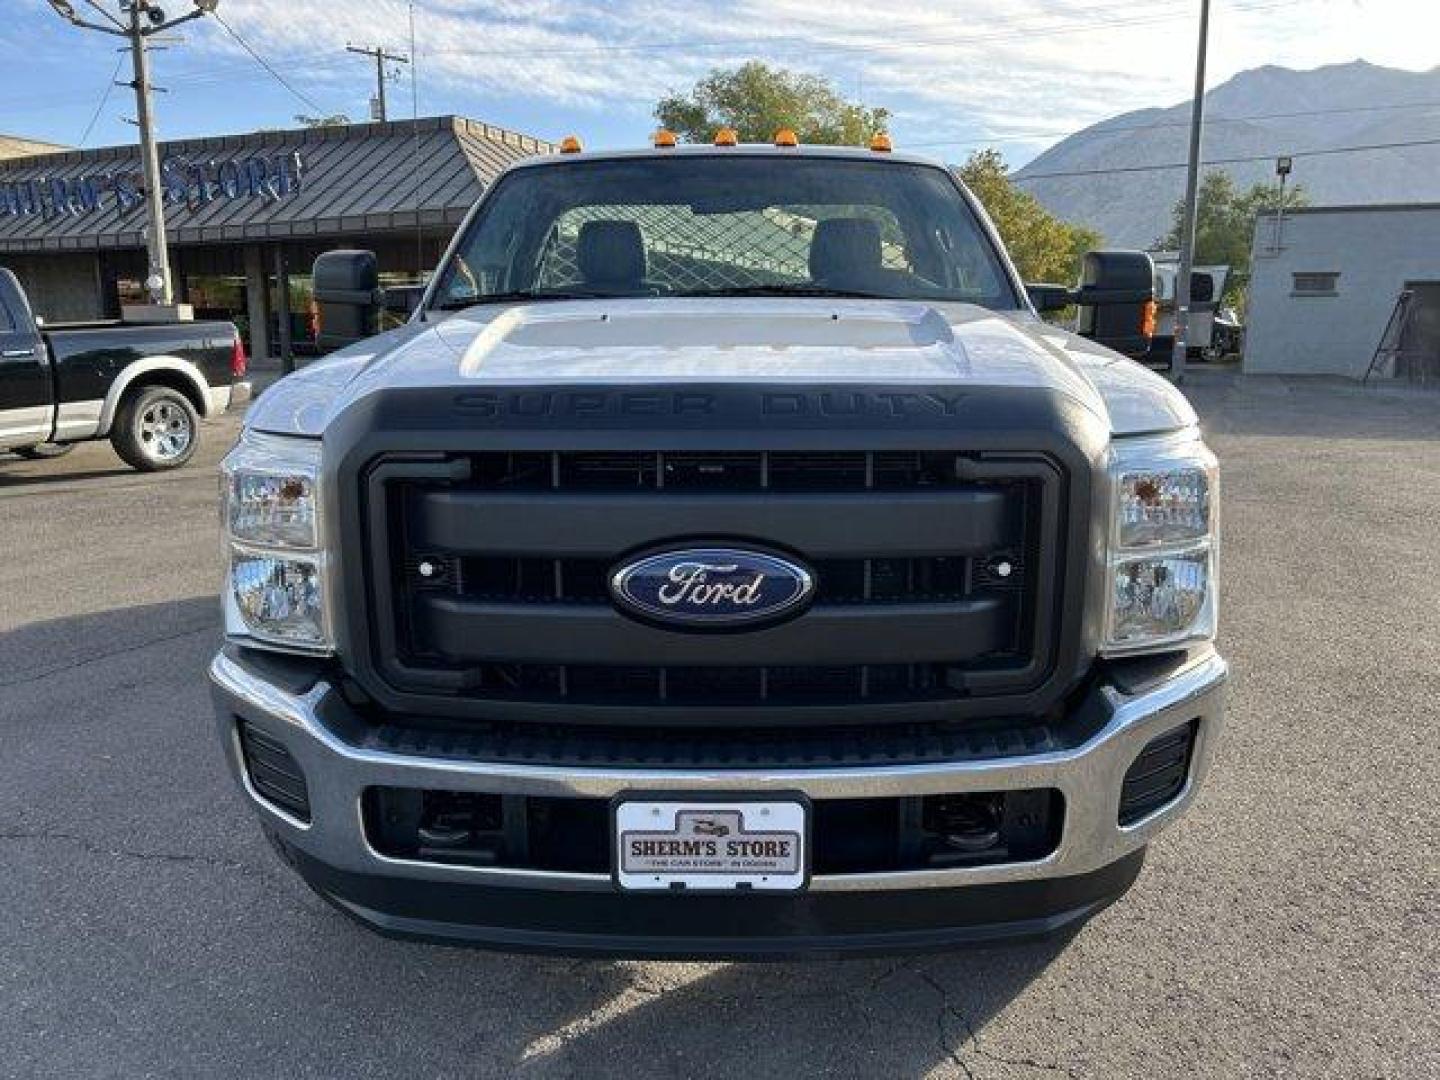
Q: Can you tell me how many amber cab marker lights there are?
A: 5